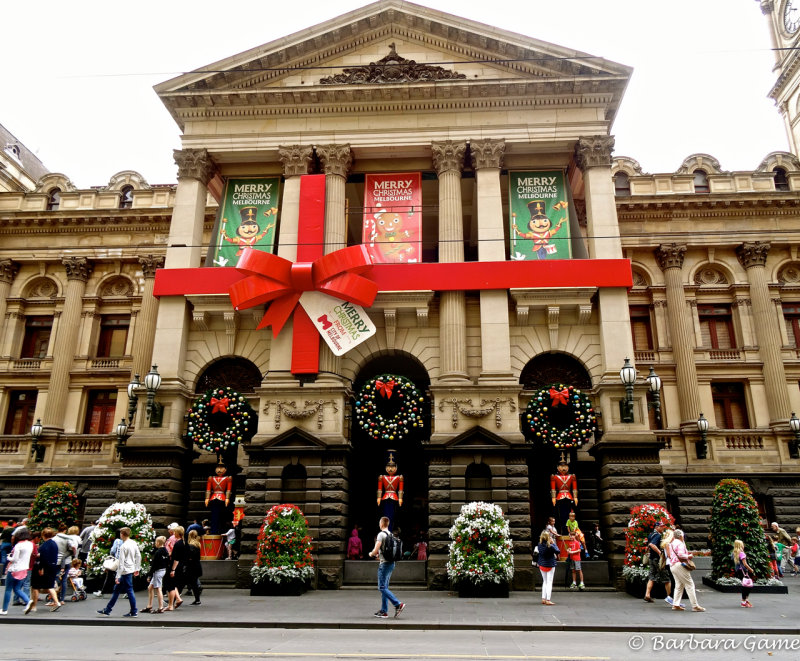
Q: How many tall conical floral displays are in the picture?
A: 6